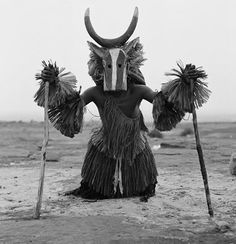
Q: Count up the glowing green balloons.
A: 0